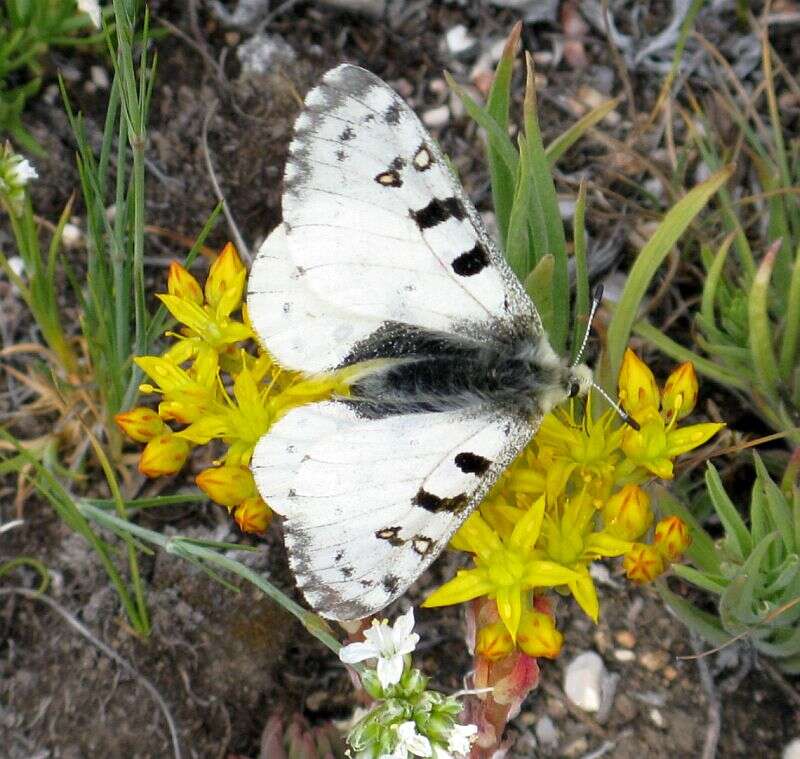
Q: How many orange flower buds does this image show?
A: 13